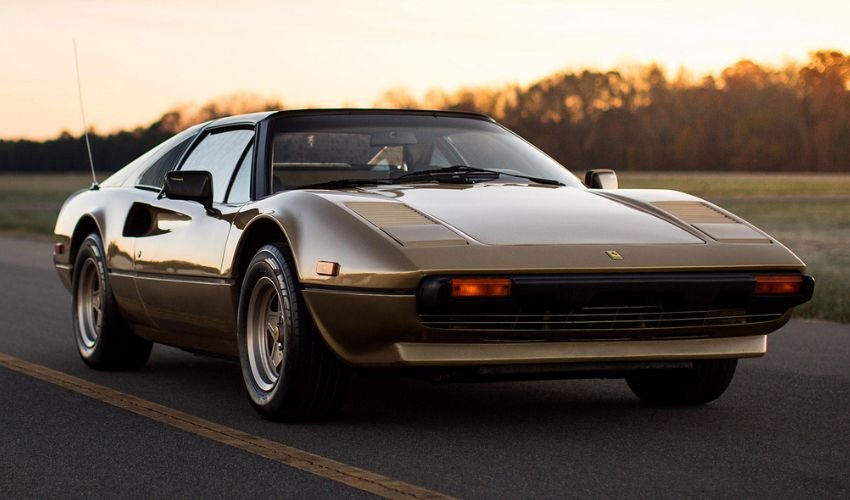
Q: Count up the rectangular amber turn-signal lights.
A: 2